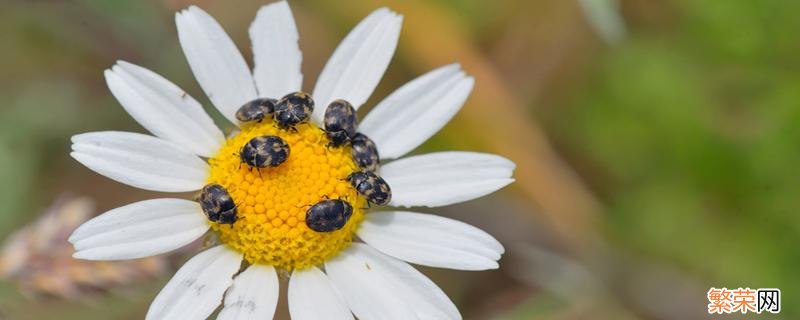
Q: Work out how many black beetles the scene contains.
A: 8